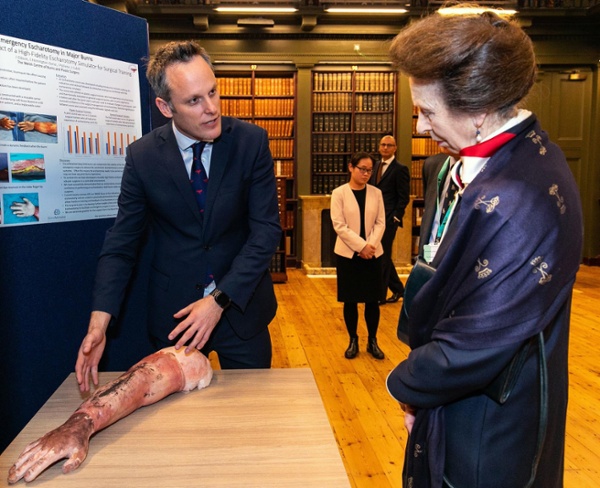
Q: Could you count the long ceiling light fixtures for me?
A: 3